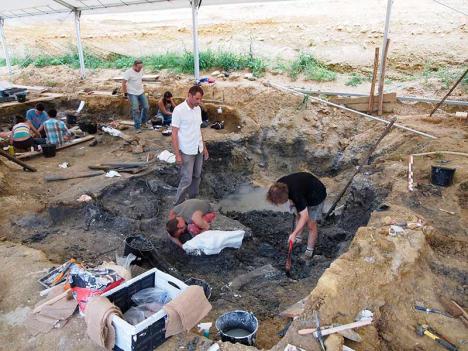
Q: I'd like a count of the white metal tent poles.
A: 4